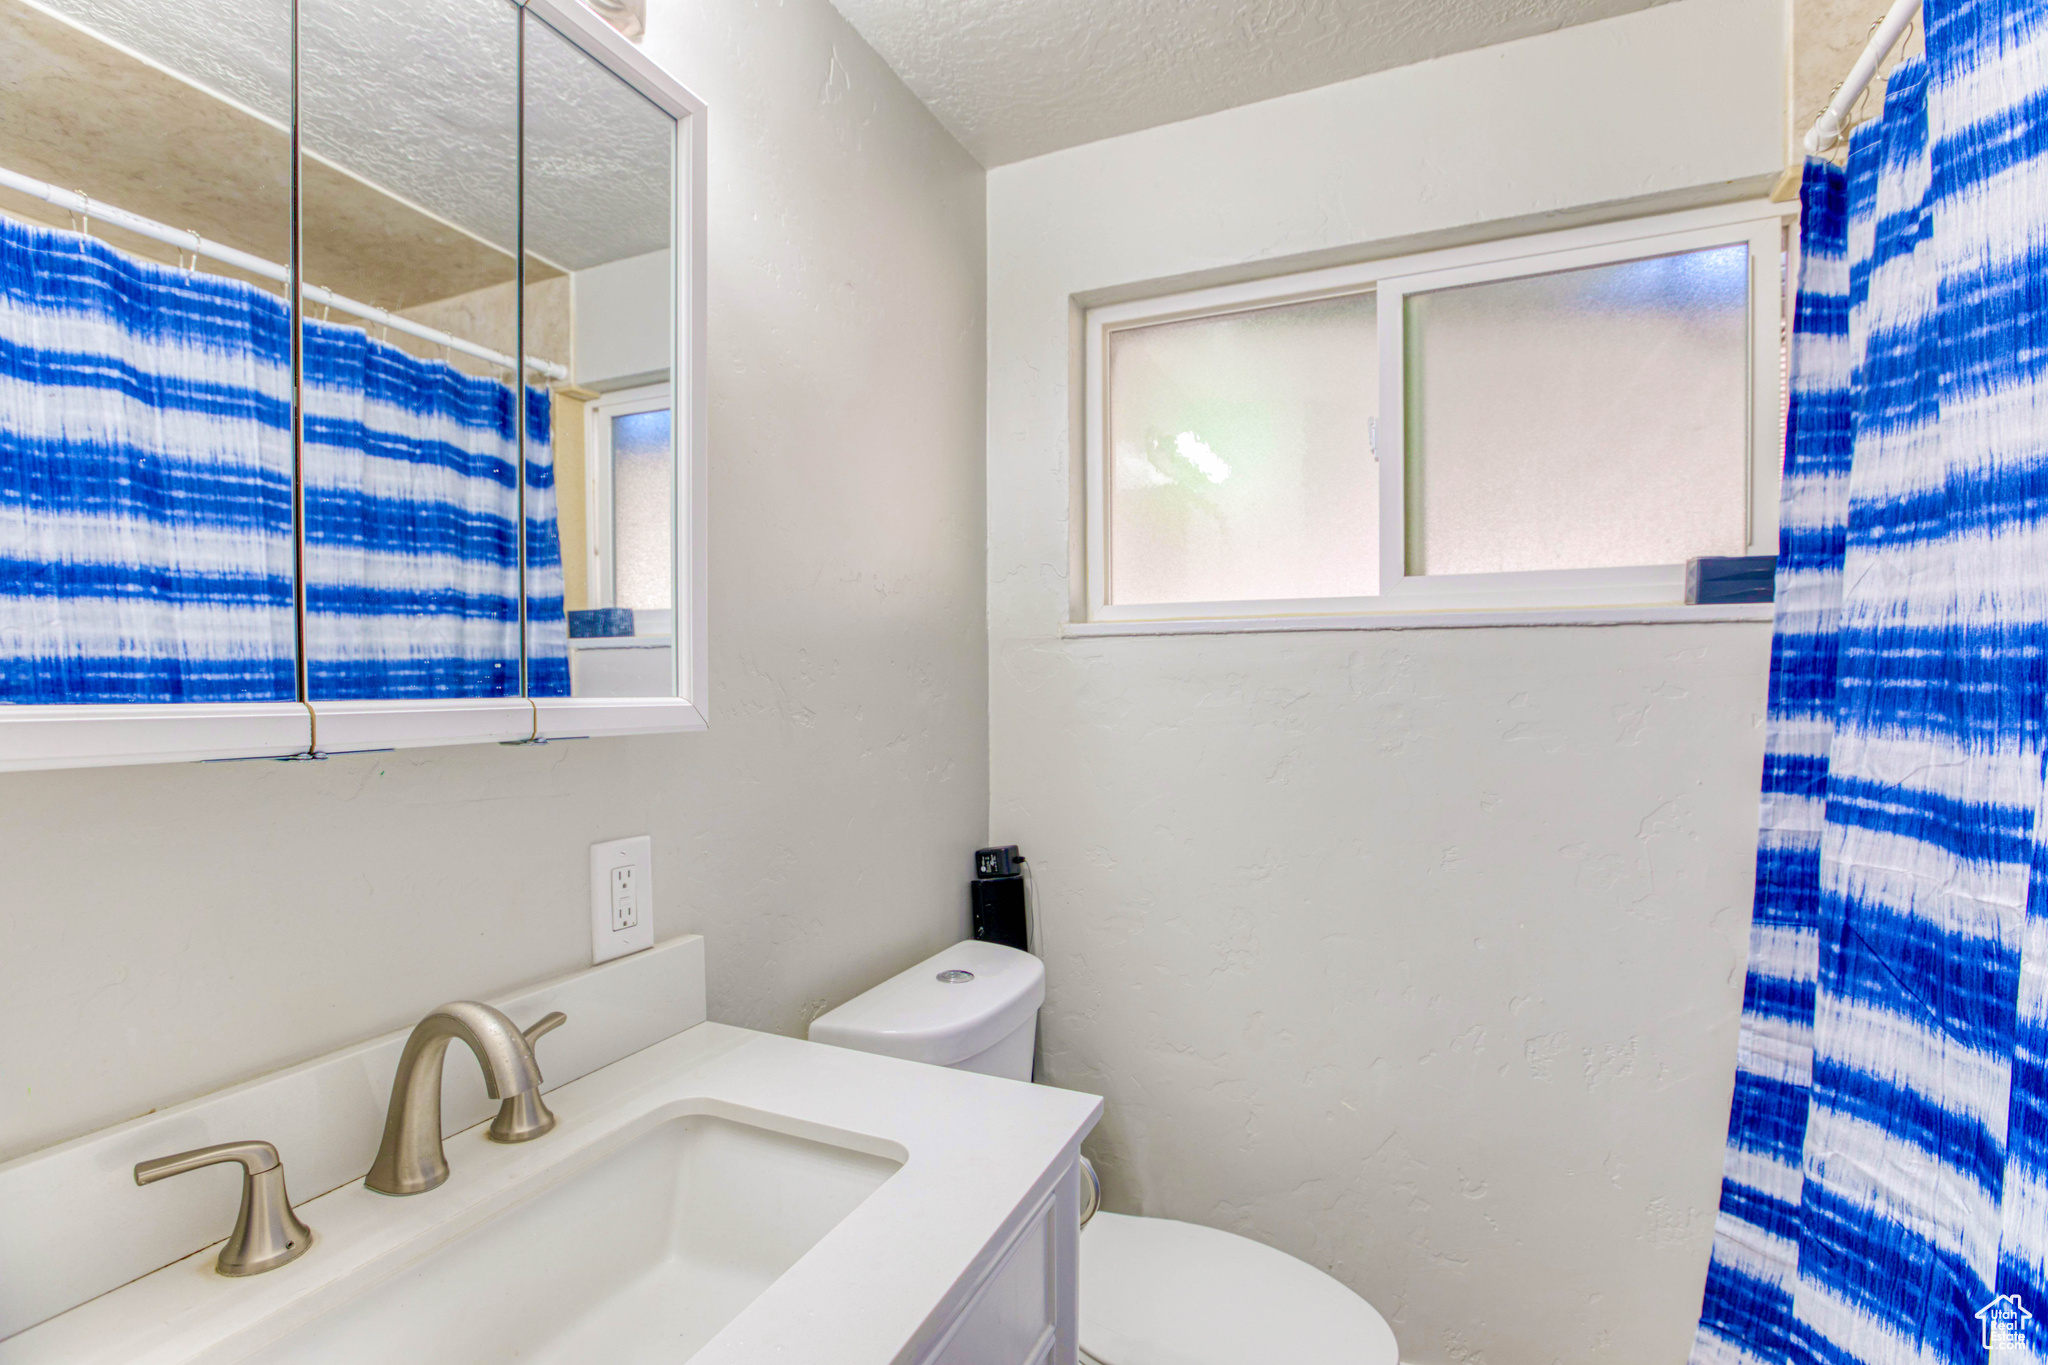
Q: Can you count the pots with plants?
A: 0